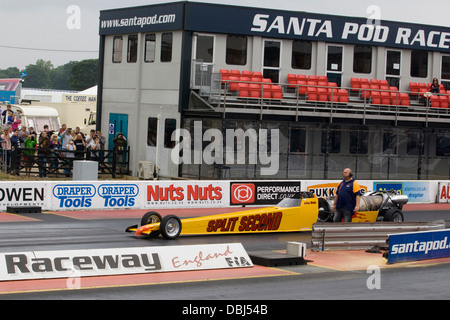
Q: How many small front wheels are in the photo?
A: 2